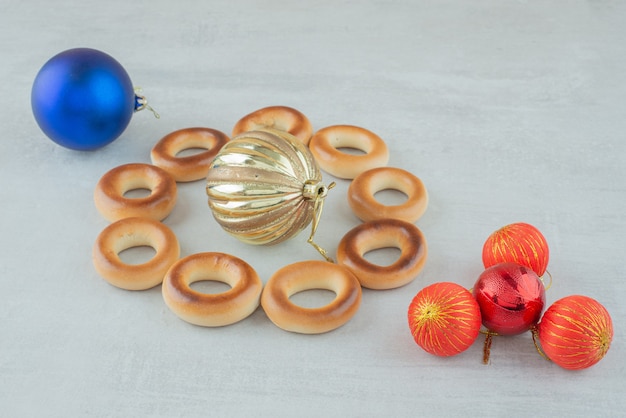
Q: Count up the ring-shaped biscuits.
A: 9